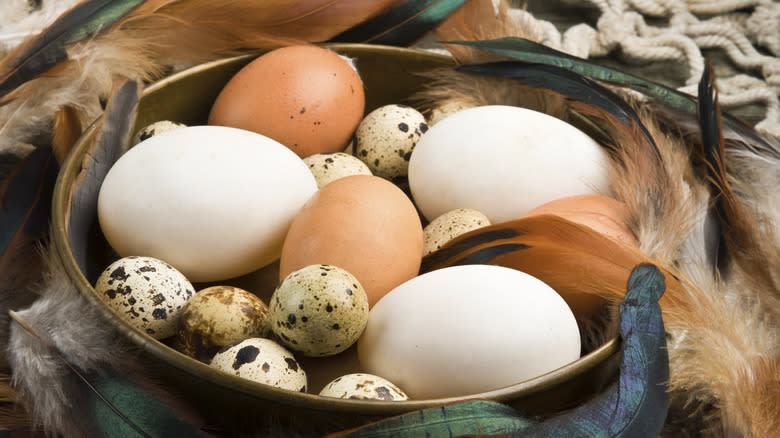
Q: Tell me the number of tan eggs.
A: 3